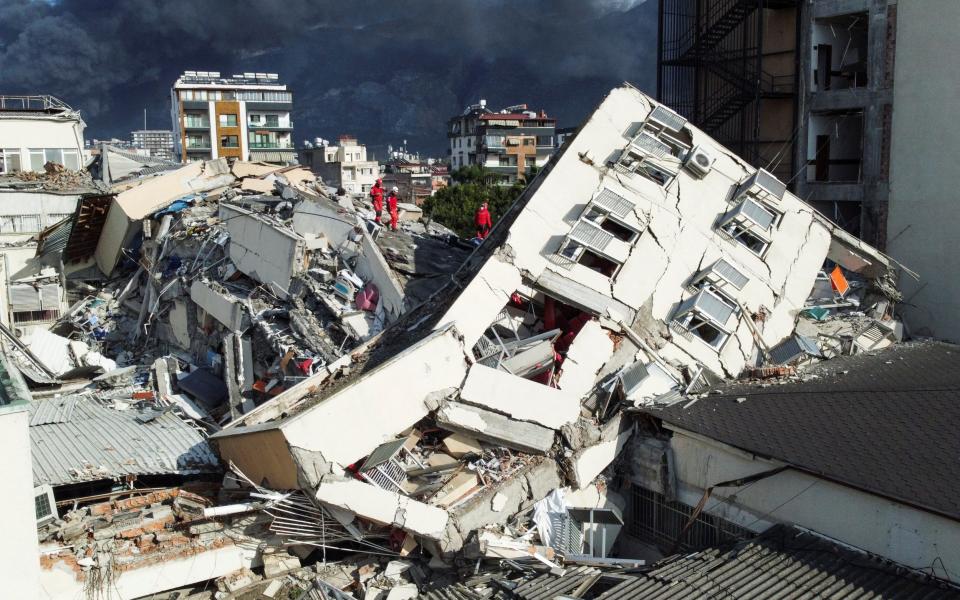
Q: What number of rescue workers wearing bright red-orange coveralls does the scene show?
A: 3